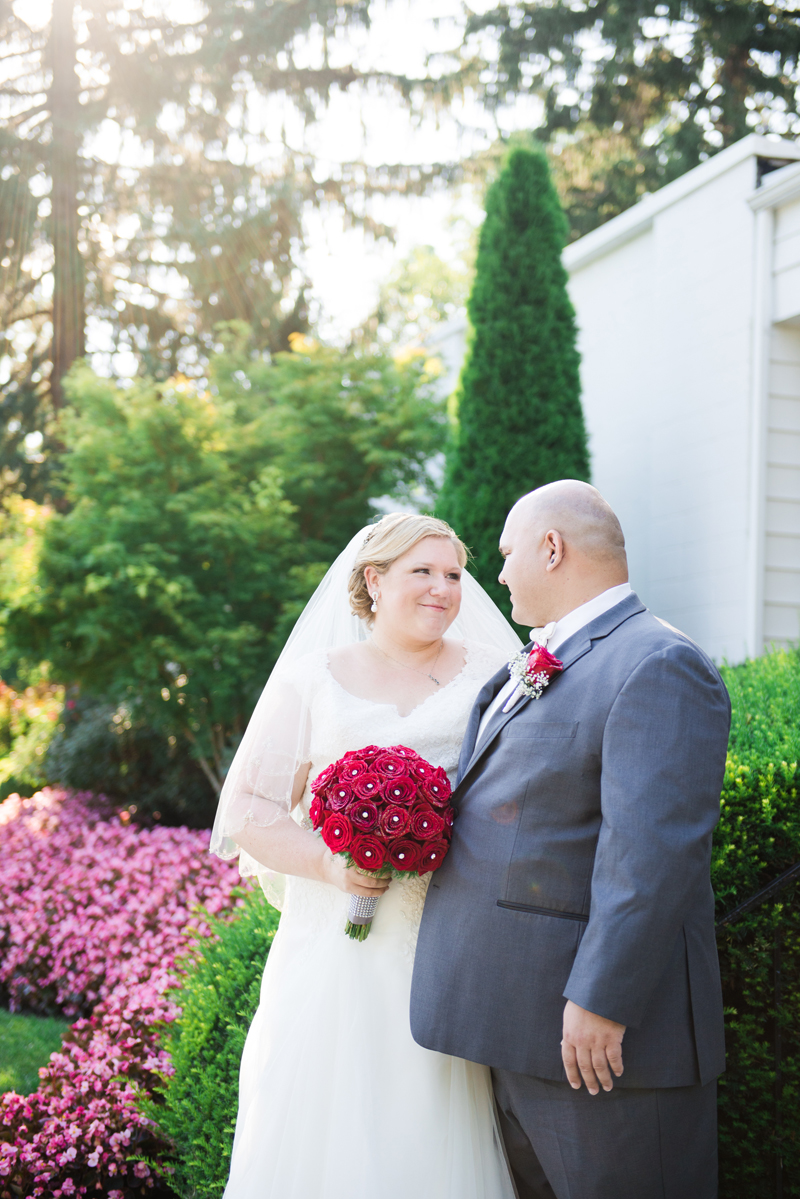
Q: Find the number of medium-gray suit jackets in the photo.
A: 1